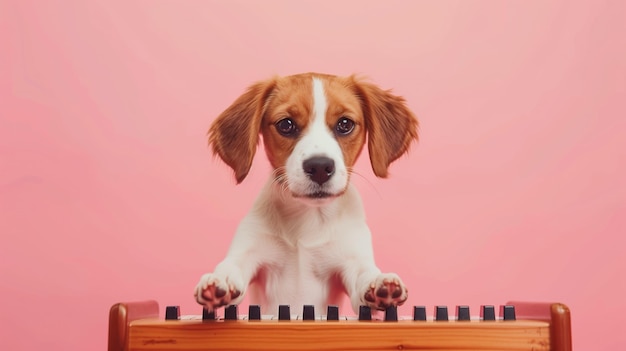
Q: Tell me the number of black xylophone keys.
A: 14